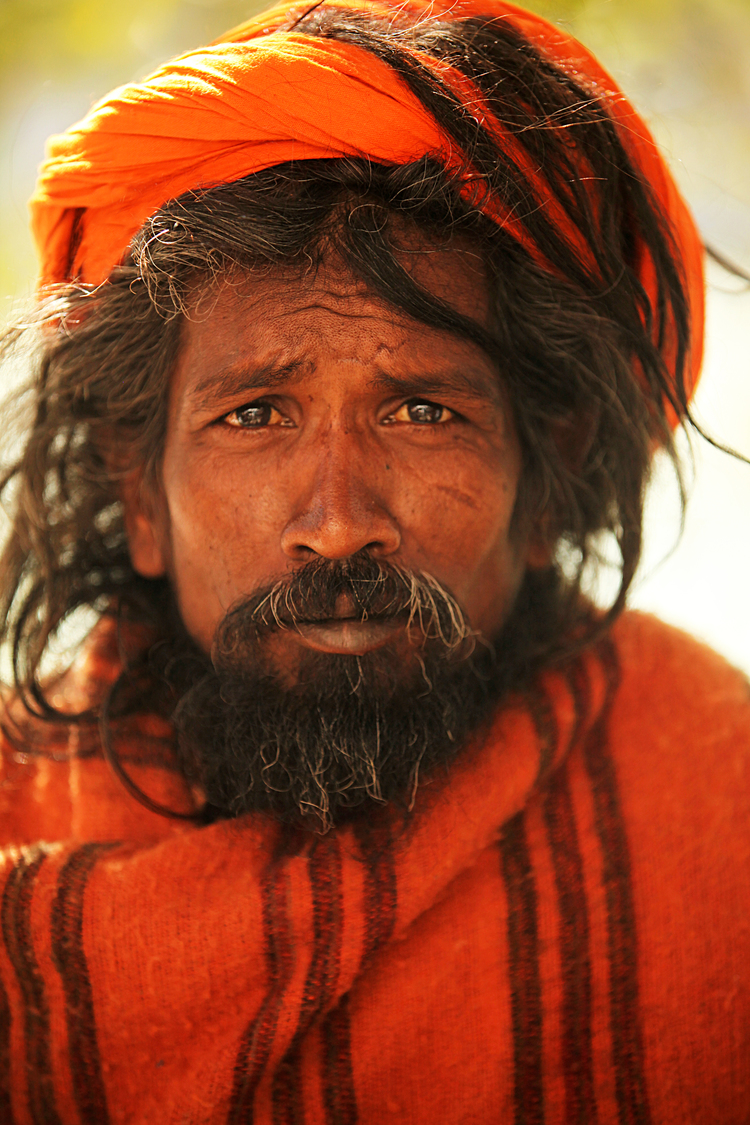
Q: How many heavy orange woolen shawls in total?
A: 1